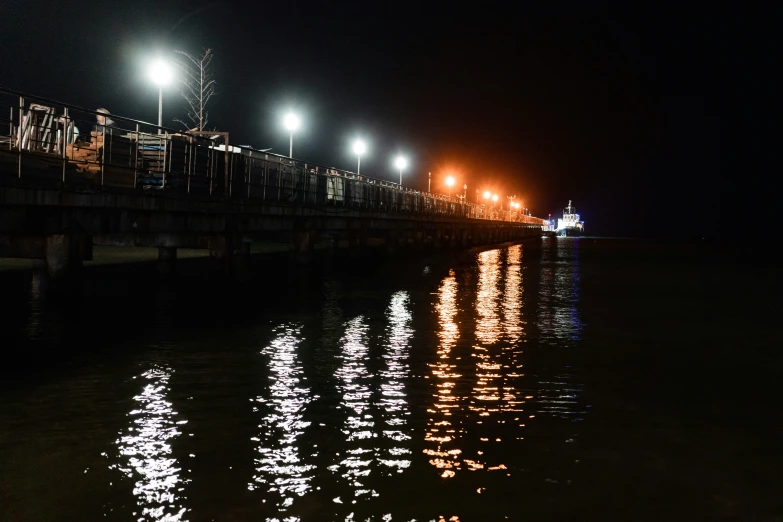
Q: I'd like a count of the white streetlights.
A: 4